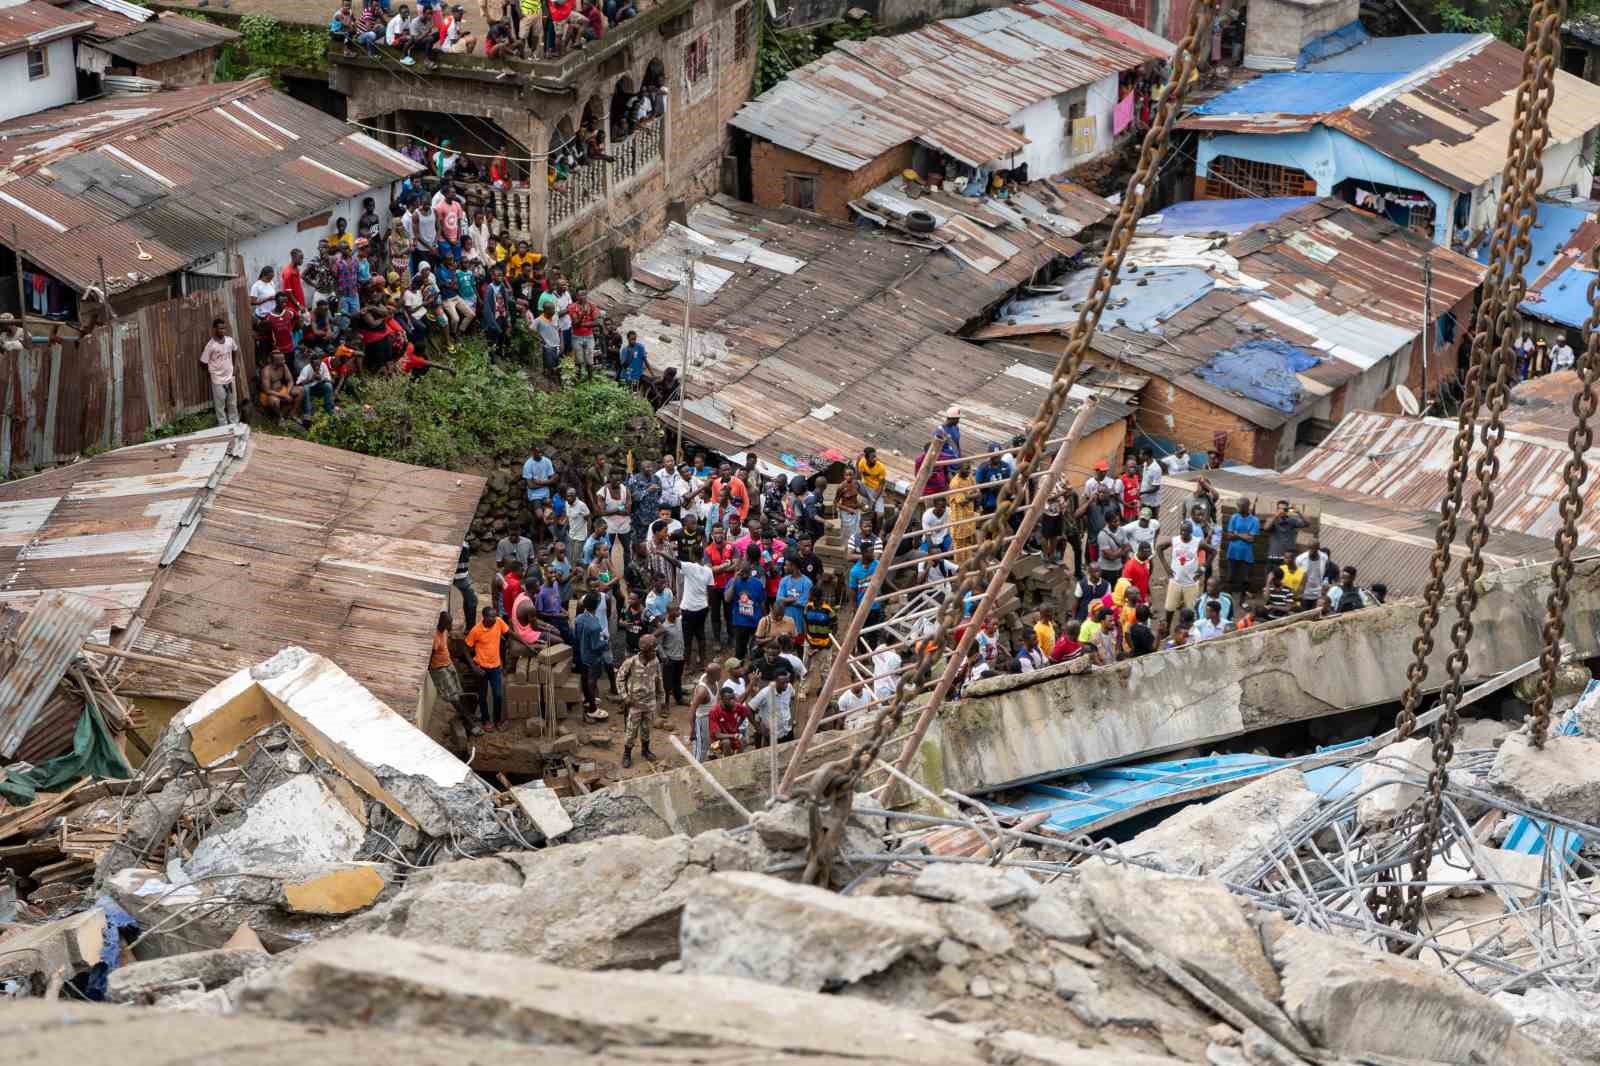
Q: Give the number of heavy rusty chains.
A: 4